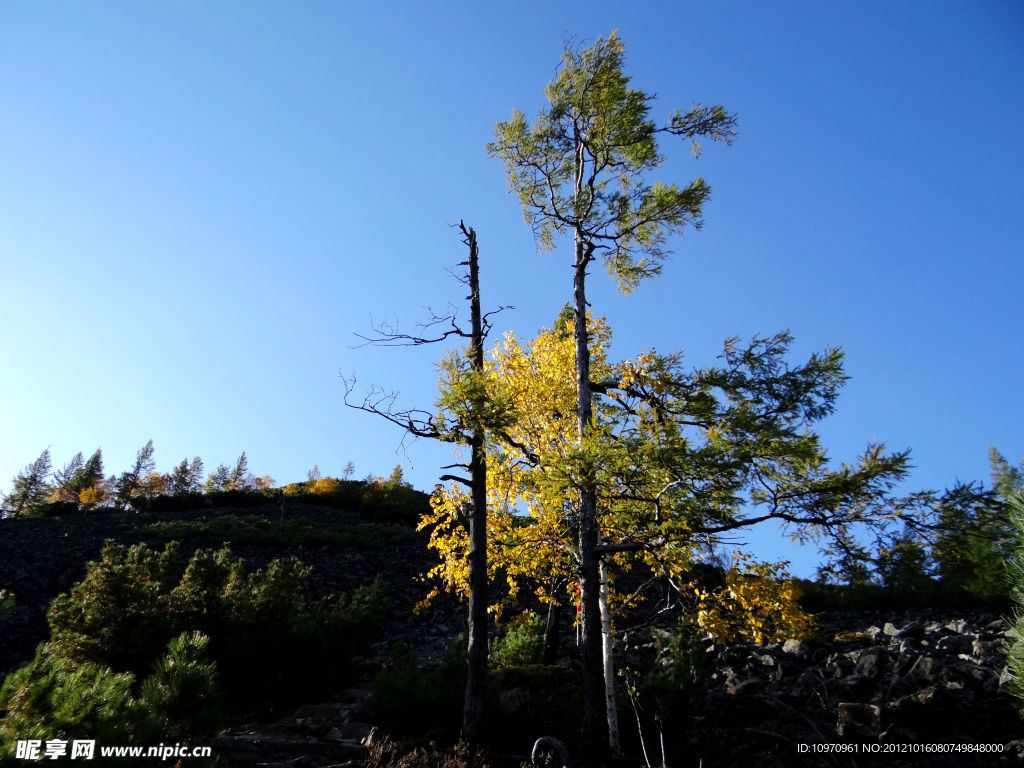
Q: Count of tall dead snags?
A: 1